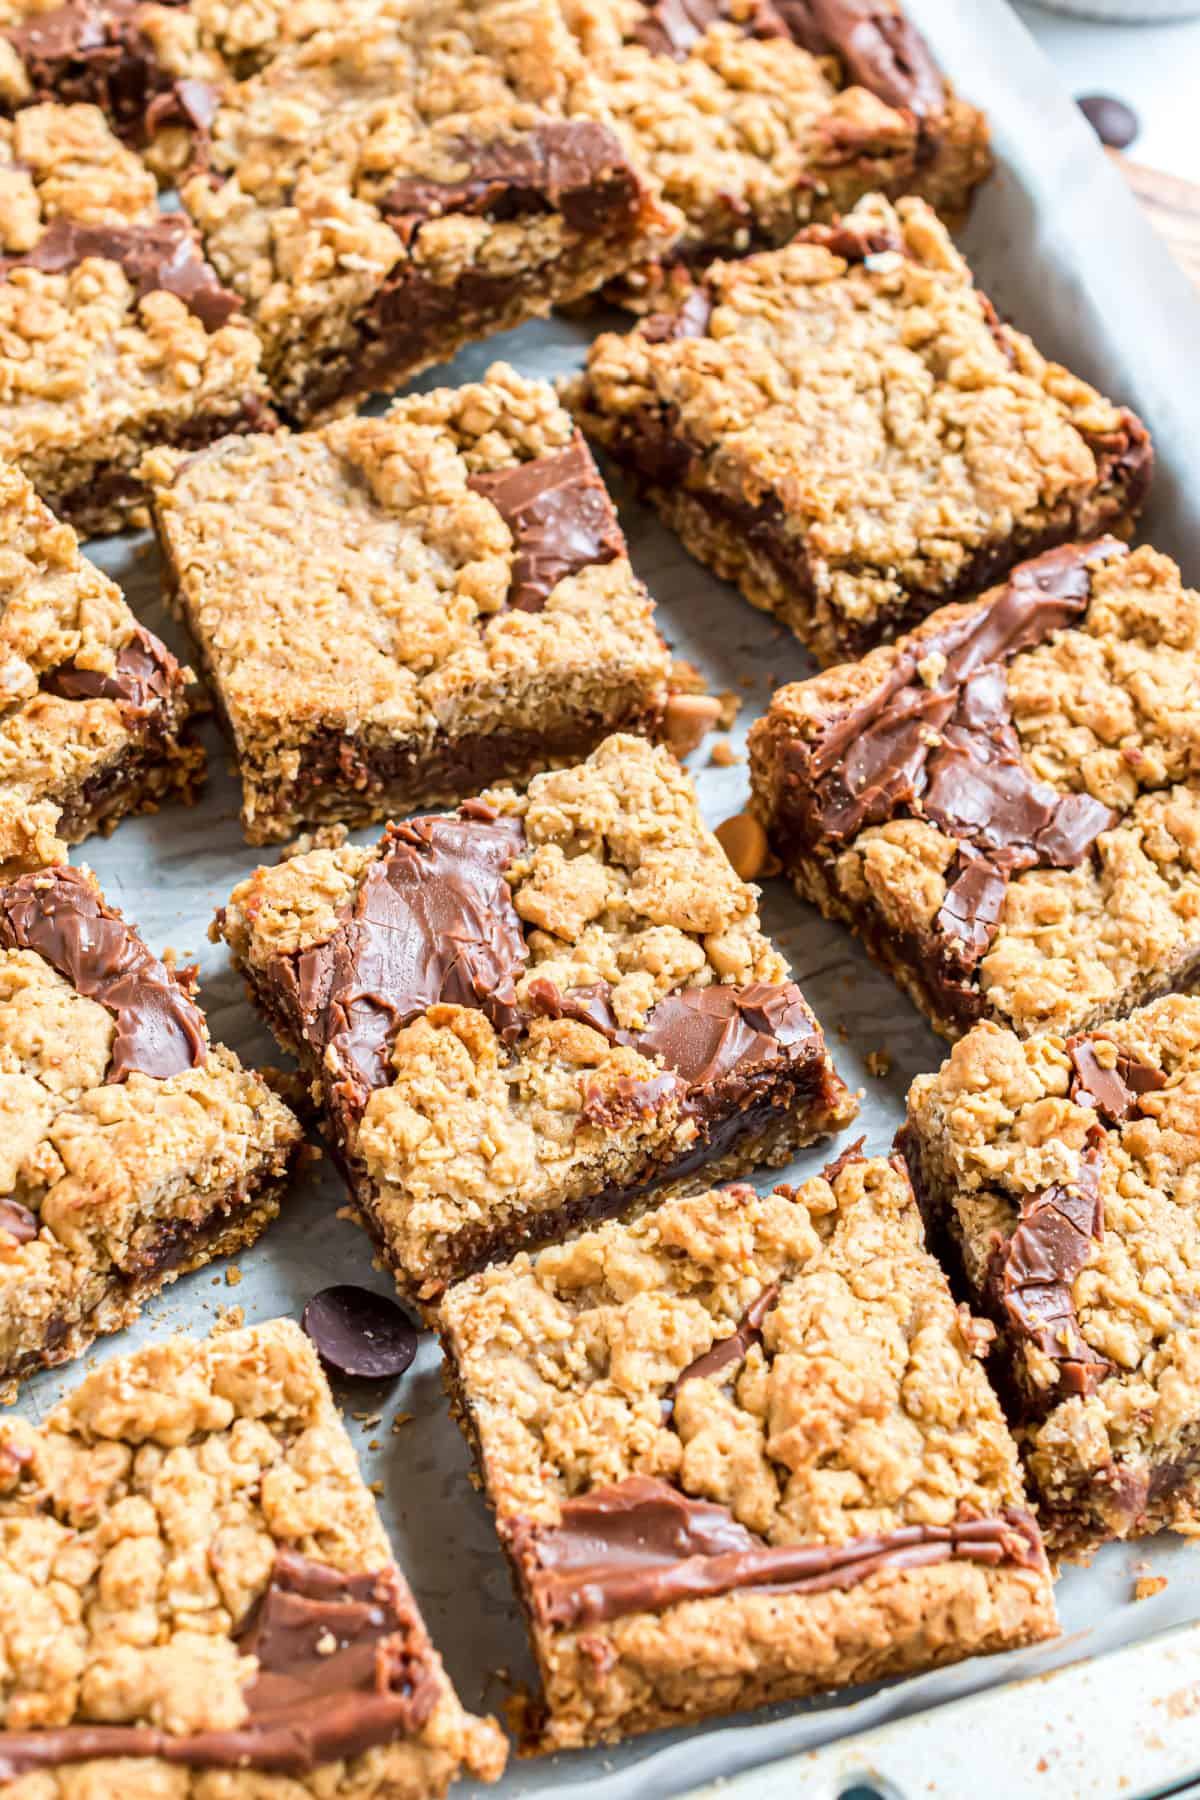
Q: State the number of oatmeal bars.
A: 13